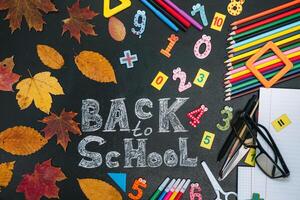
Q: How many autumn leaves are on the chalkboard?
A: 12